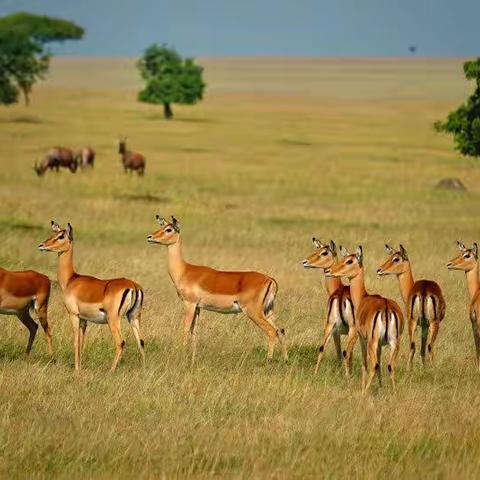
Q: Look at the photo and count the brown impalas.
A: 7